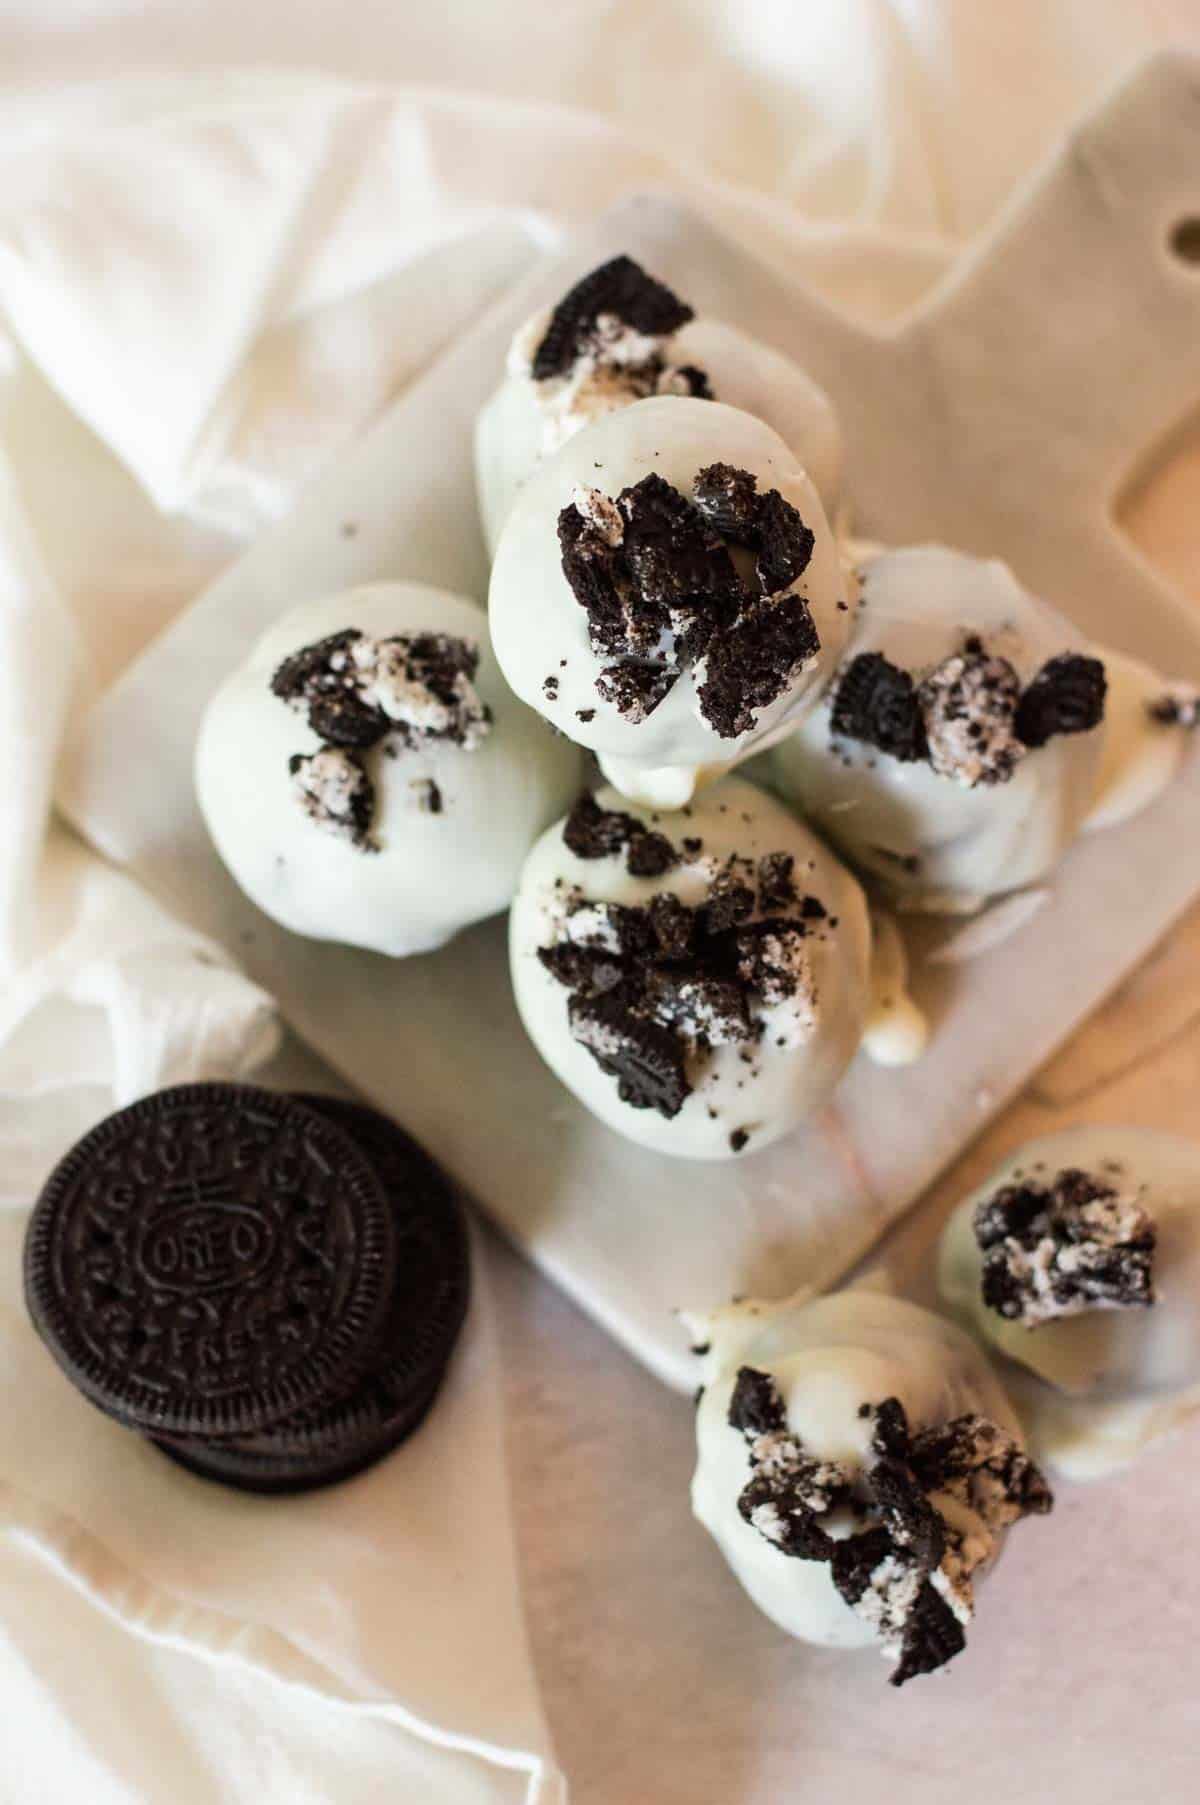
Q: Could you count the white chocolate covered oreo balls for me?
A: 7